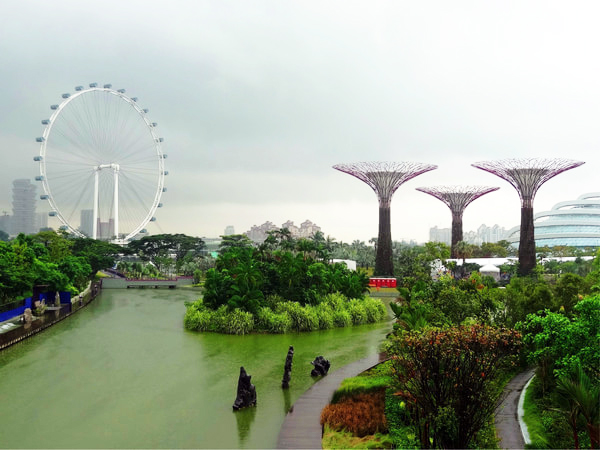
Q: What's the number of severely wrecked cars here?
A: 0